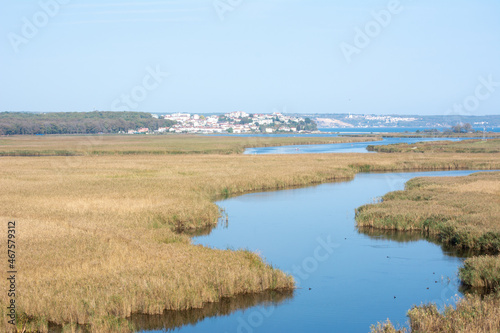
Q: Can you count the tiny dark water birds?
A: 7